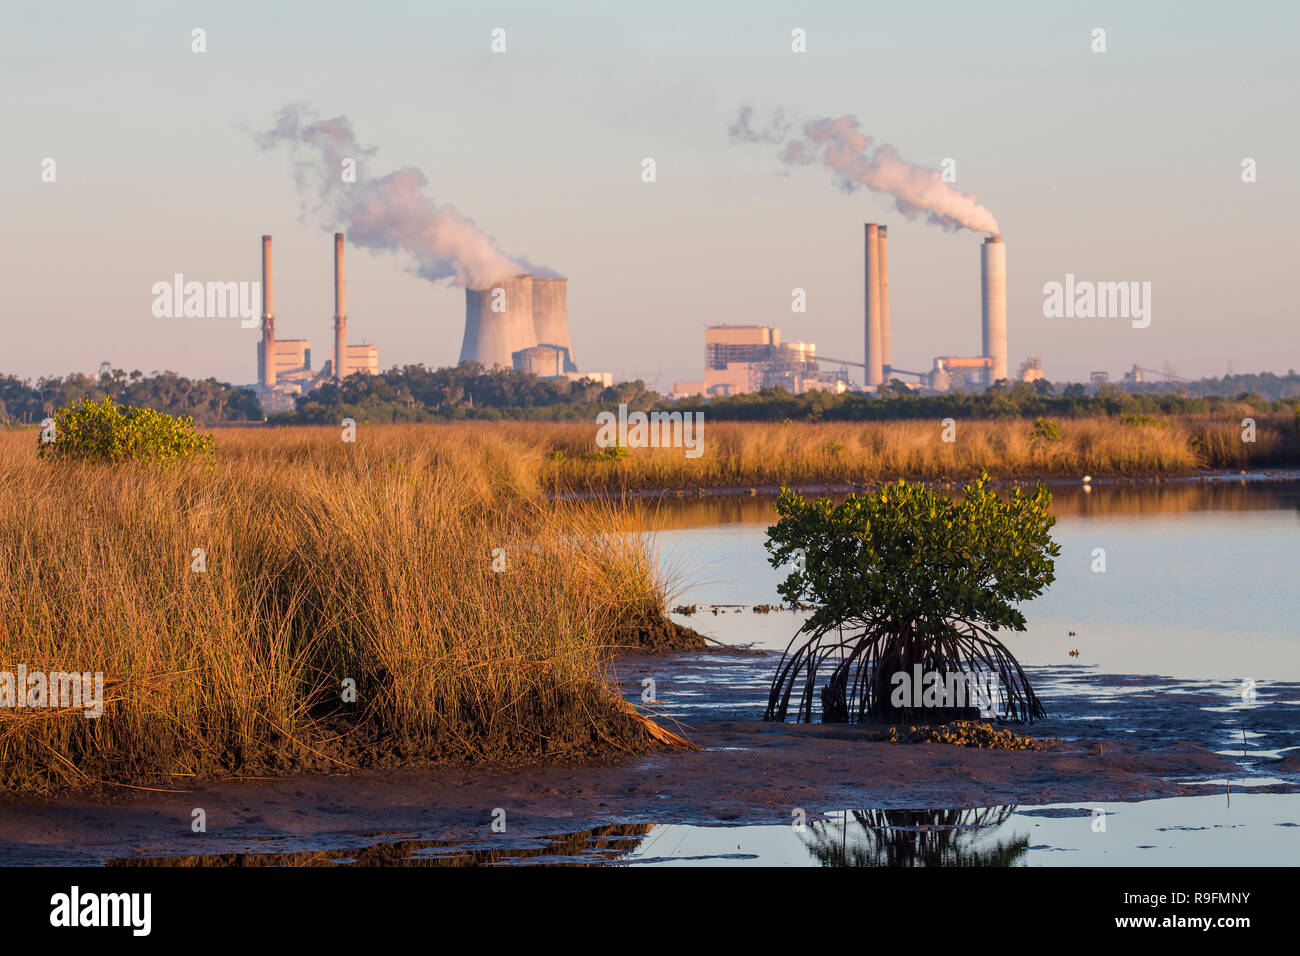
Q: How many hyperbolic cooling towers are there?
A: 2